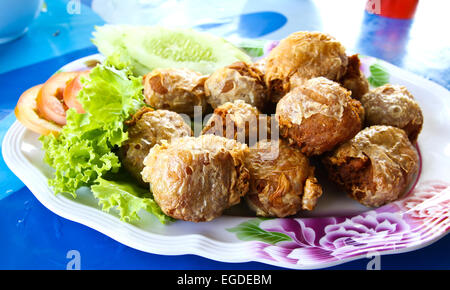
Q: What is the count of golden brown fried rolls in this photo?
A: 11